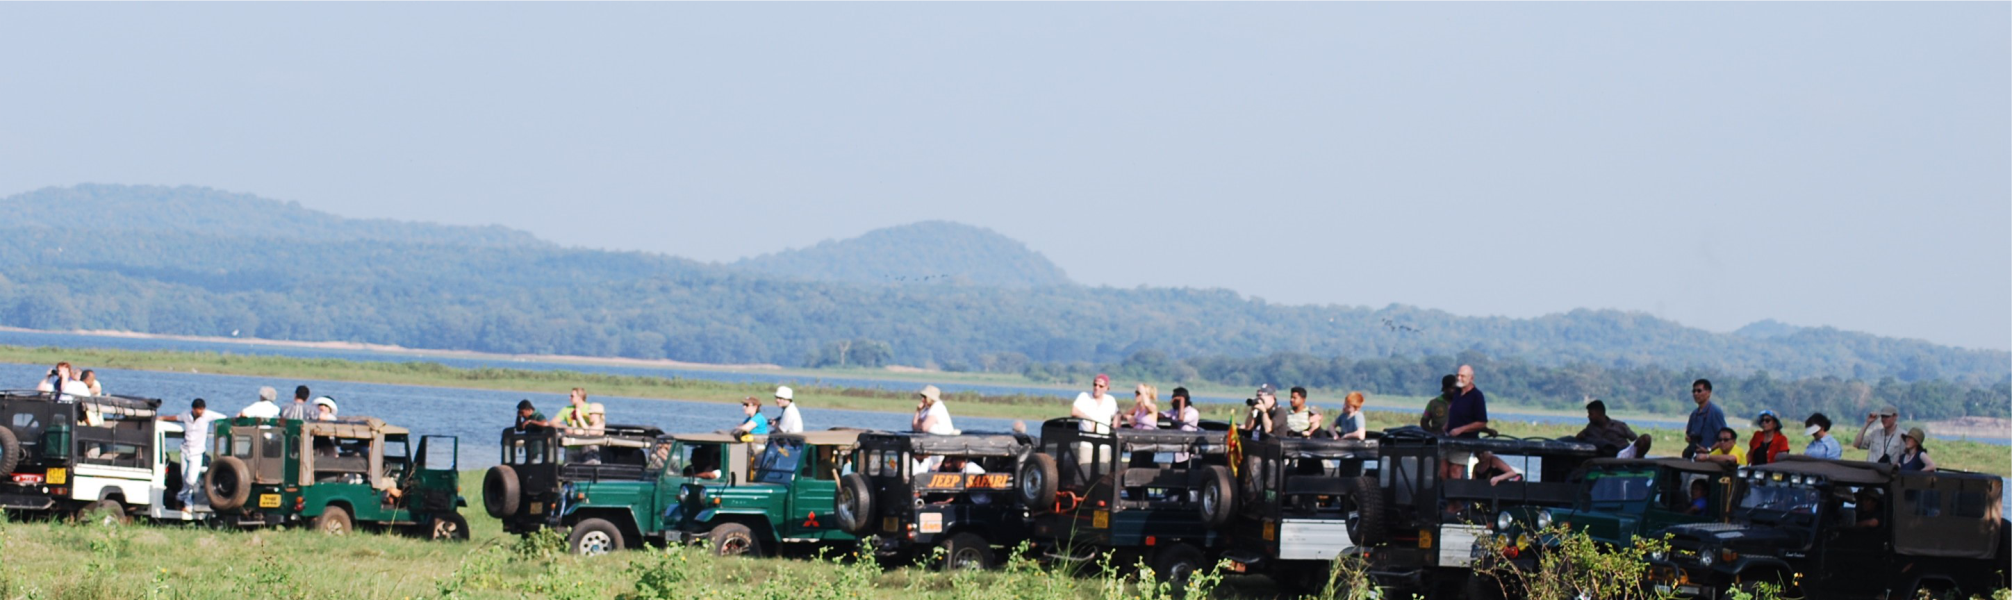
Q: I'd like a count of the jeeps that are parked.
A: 11